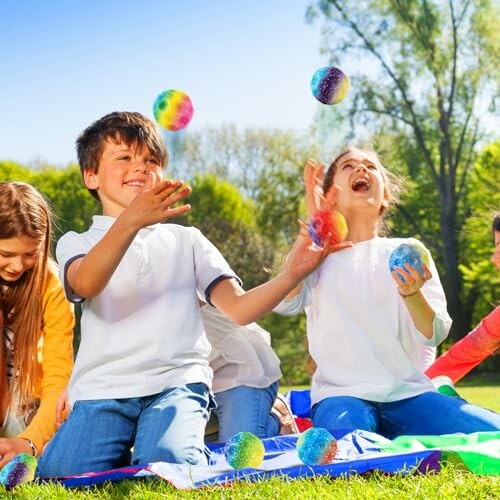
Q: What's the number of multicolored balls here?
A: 7